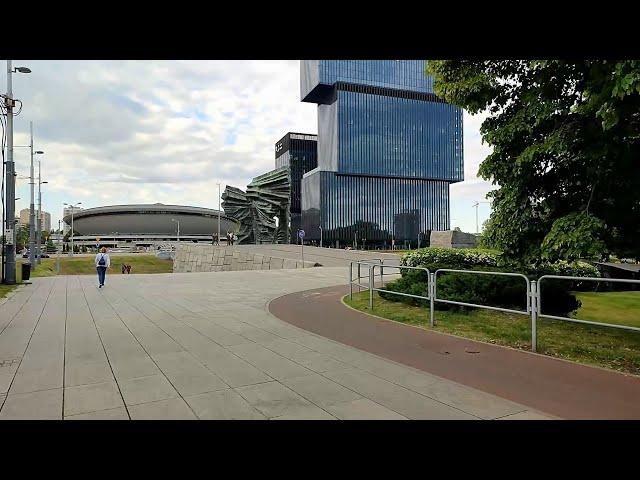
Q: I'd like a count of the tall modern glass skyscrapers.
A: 2